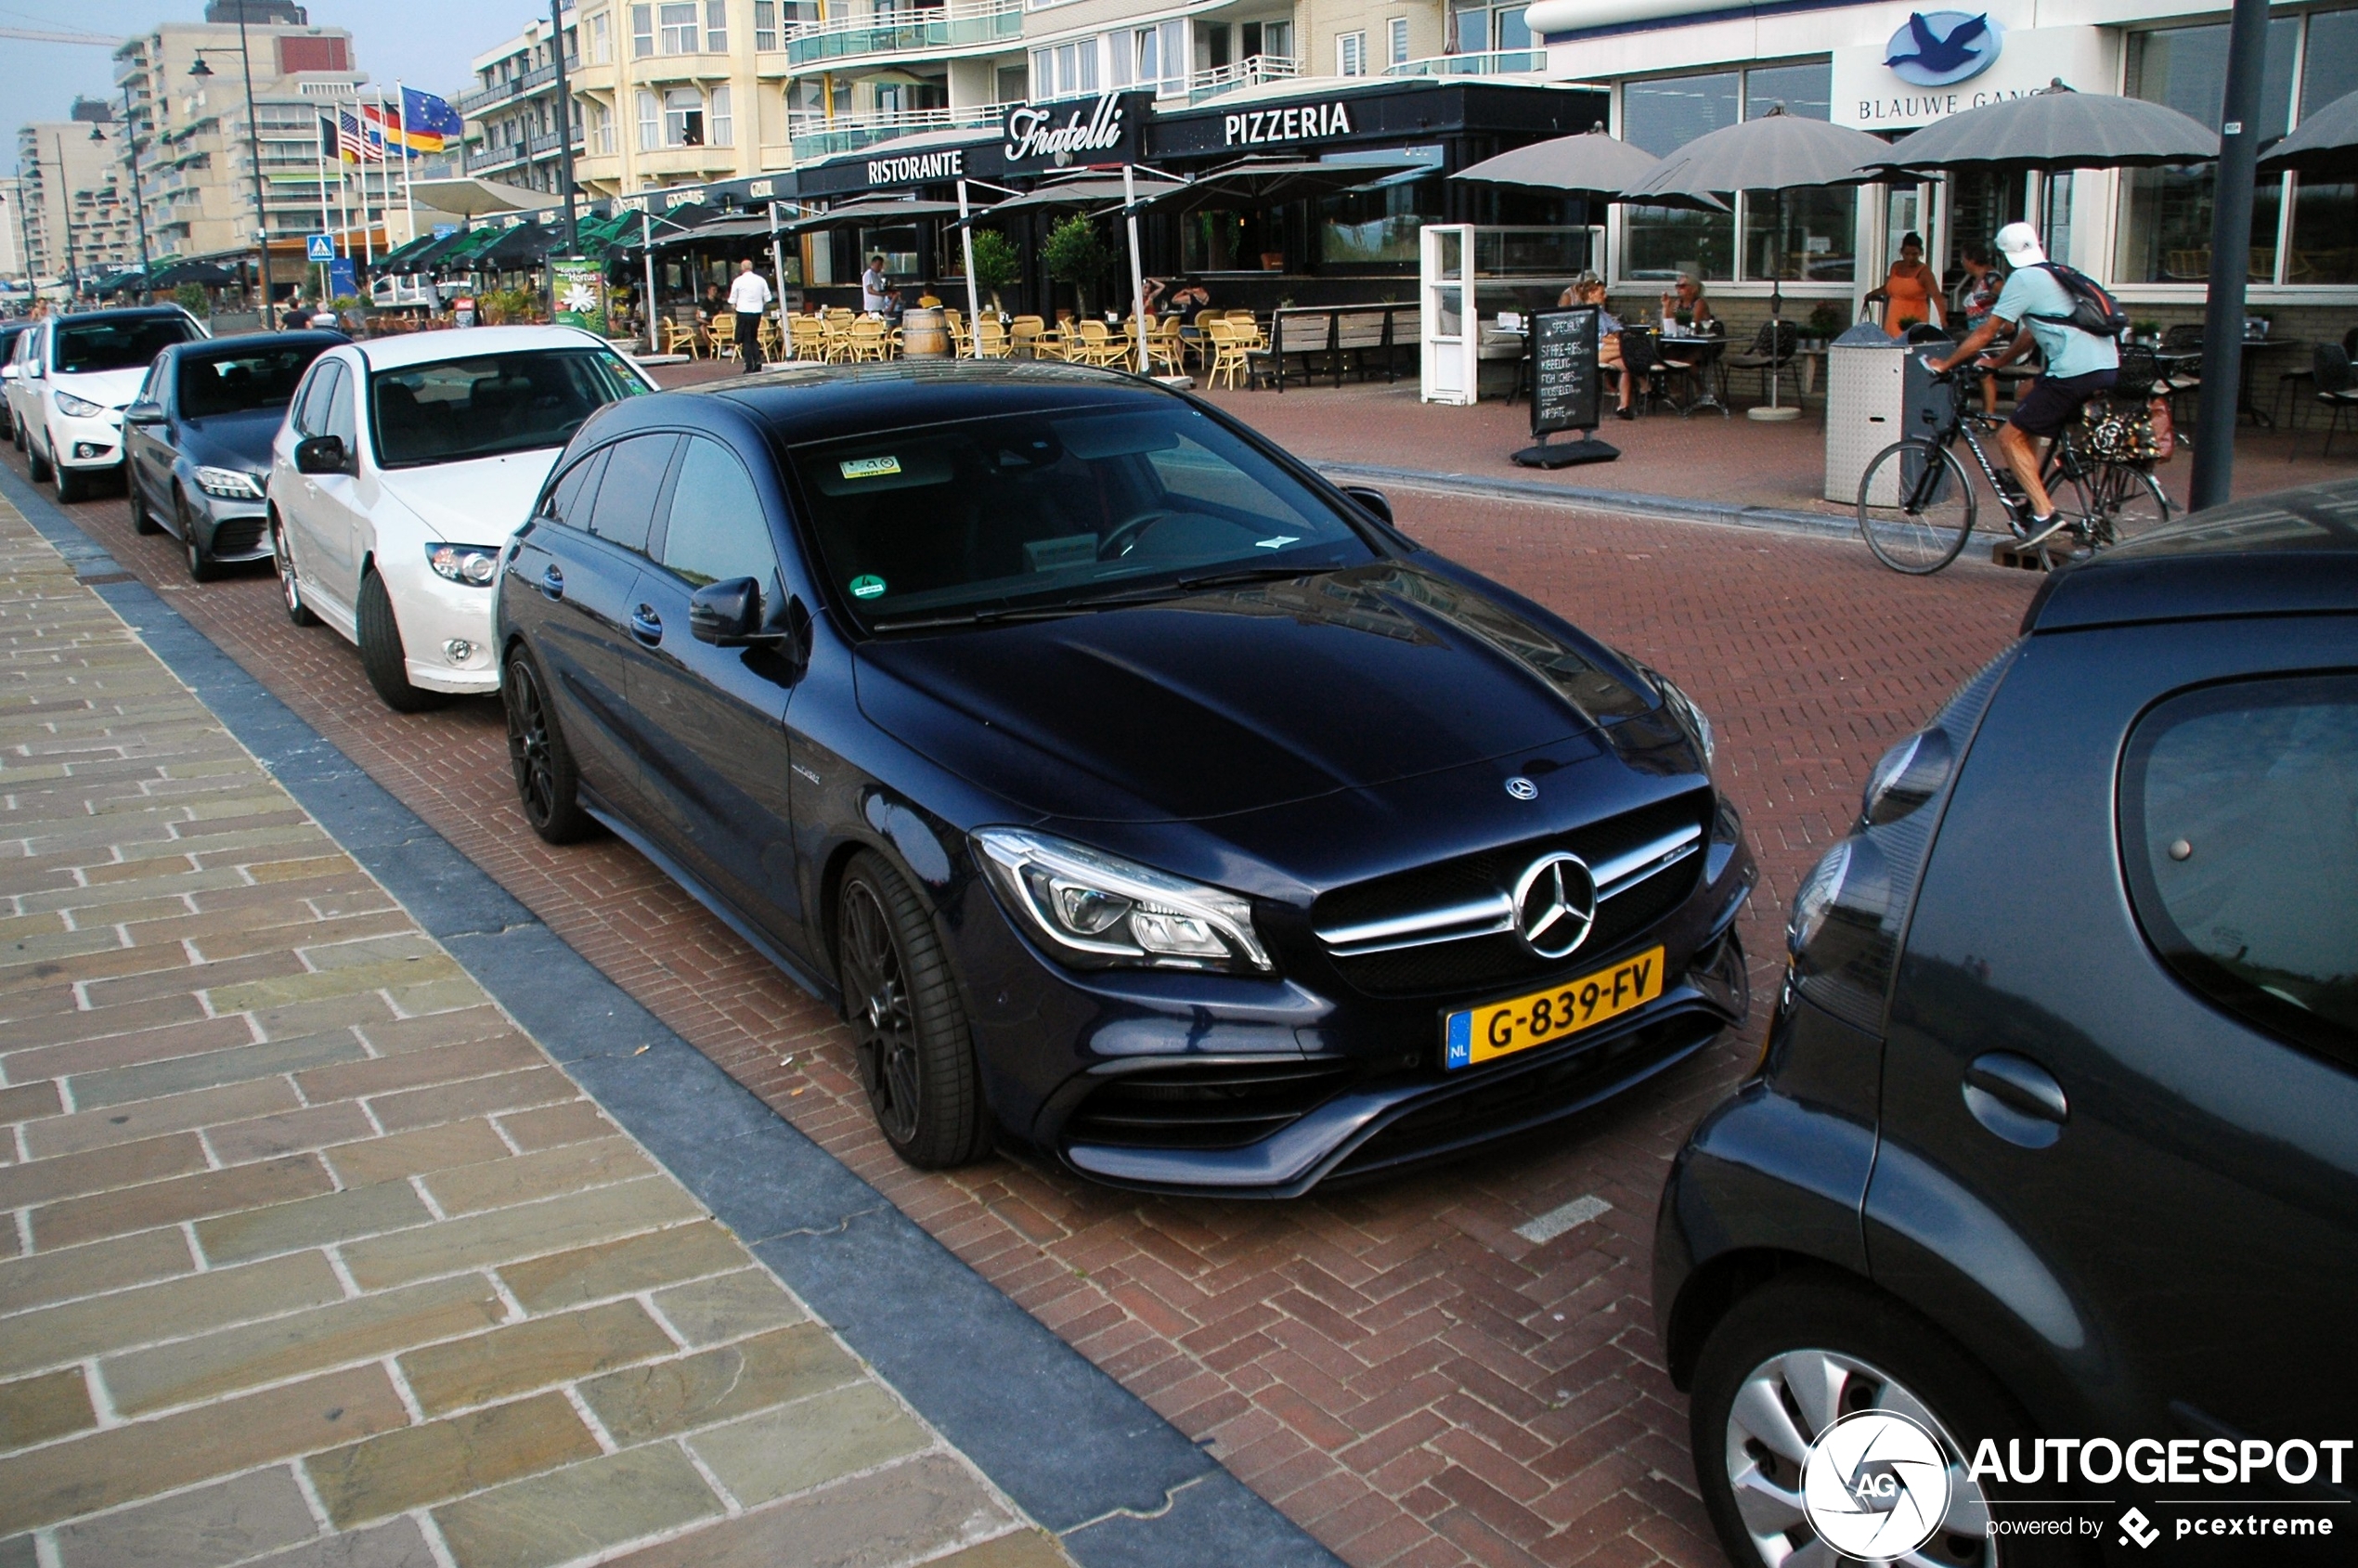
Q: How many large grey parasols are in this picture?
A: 4